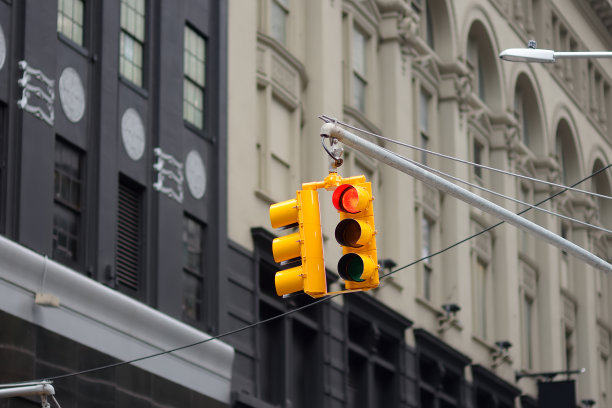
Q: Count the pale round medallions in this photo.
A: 4